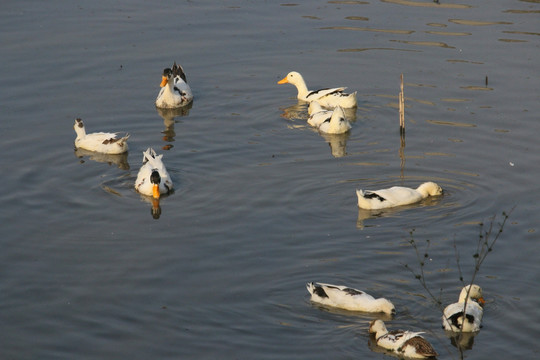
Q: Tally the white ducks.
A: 9